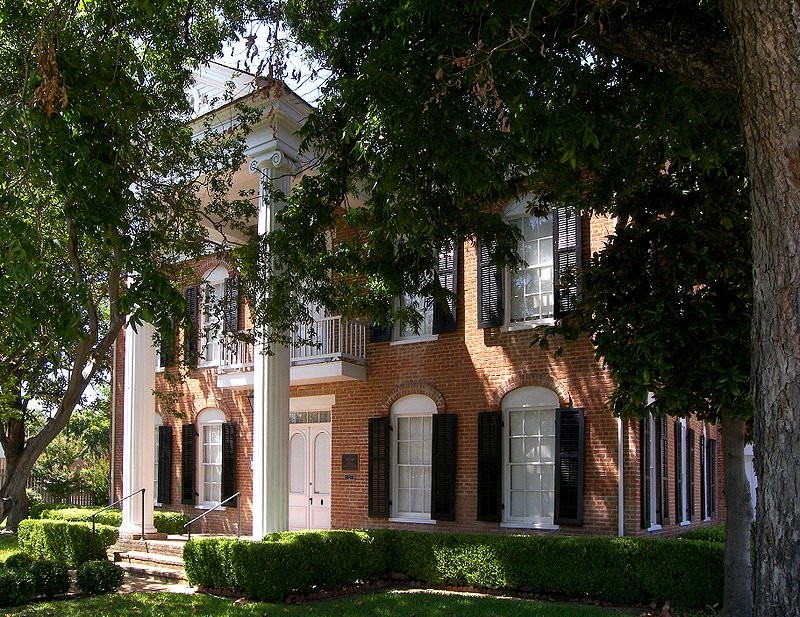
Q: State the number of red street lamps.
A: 0